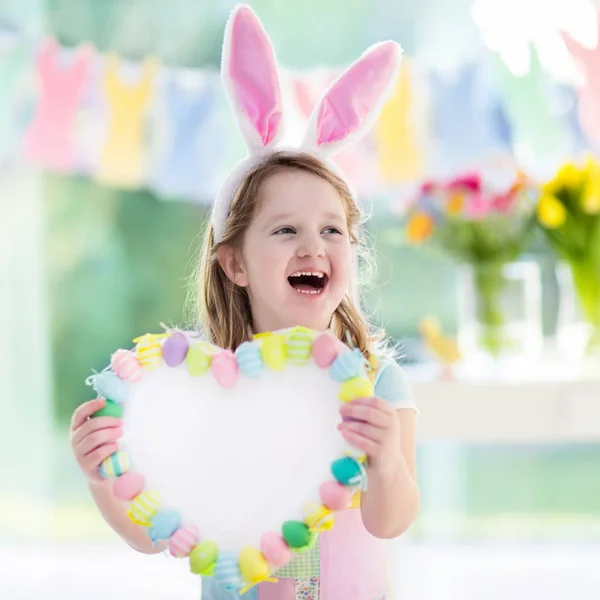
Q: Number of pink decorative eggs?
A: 7